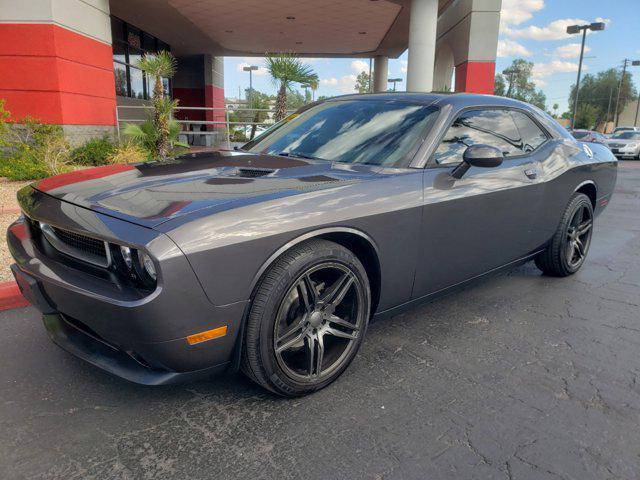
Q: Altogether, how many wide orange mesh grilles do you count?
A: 0